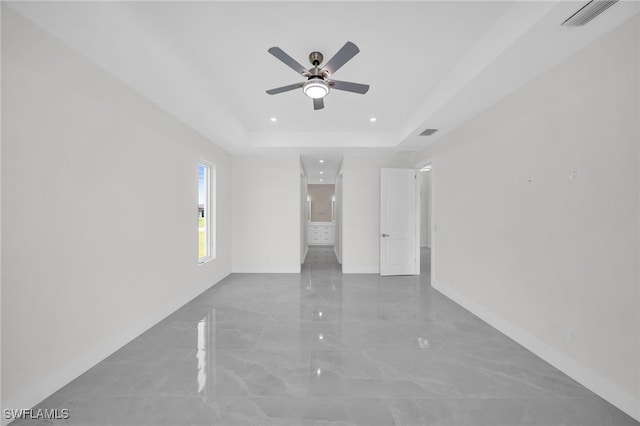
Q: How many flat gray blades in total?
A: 5